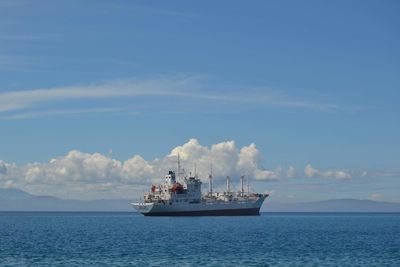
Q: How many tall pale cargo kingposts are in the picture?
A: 3